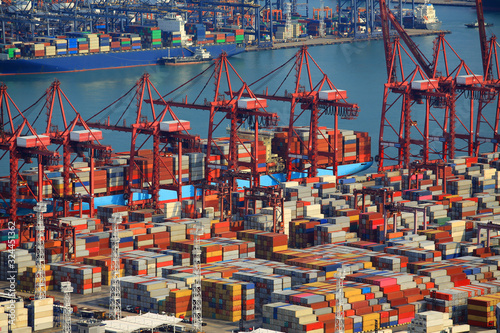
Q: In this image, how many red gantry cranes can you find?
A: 8